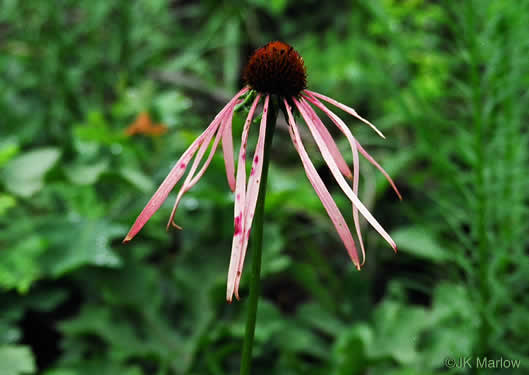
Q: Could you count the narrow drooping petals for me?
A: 12